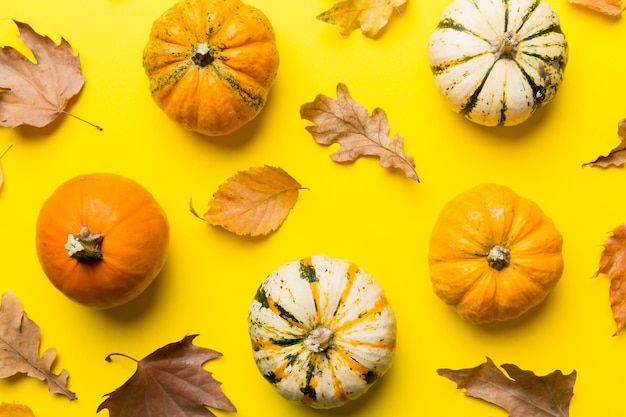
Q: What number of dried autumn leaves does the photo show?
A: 12